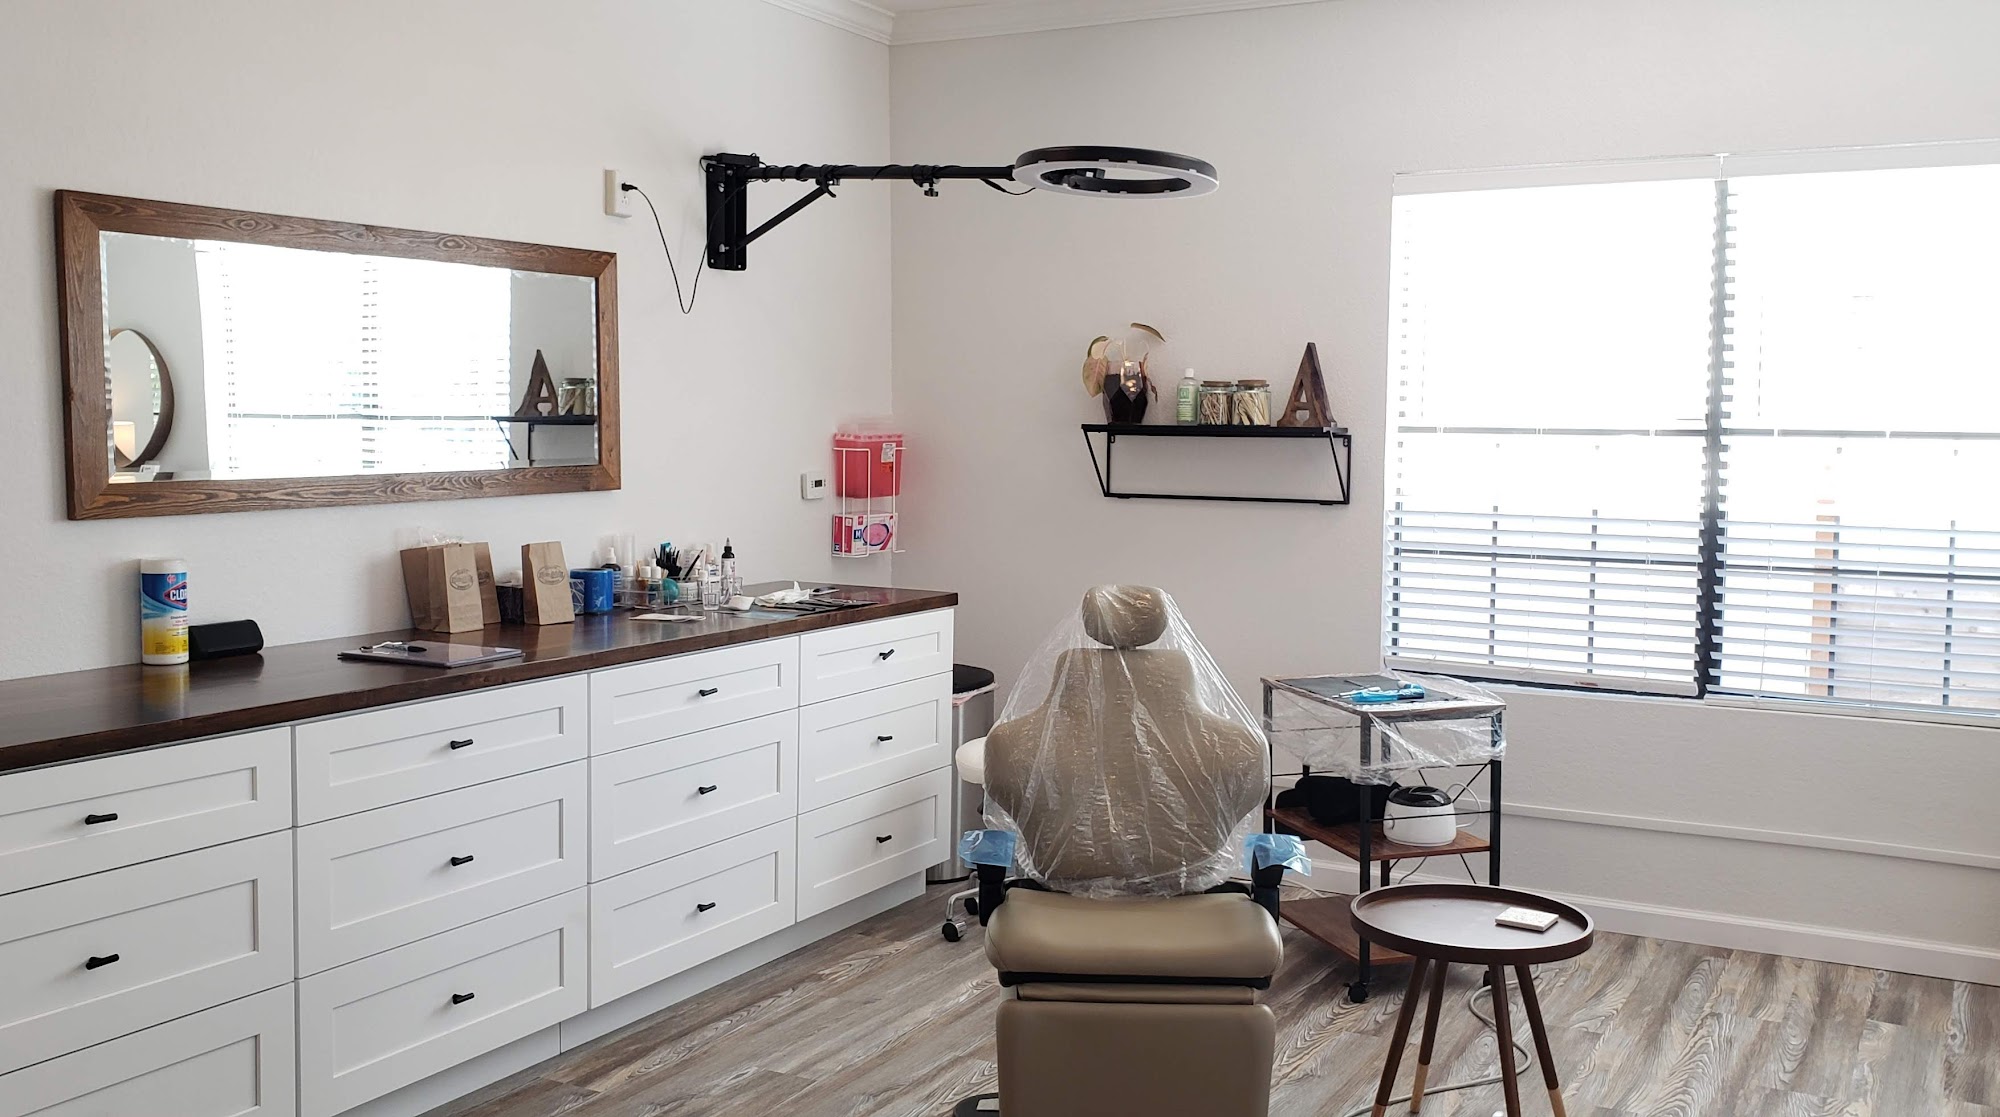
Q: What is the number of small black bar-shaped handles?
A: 11